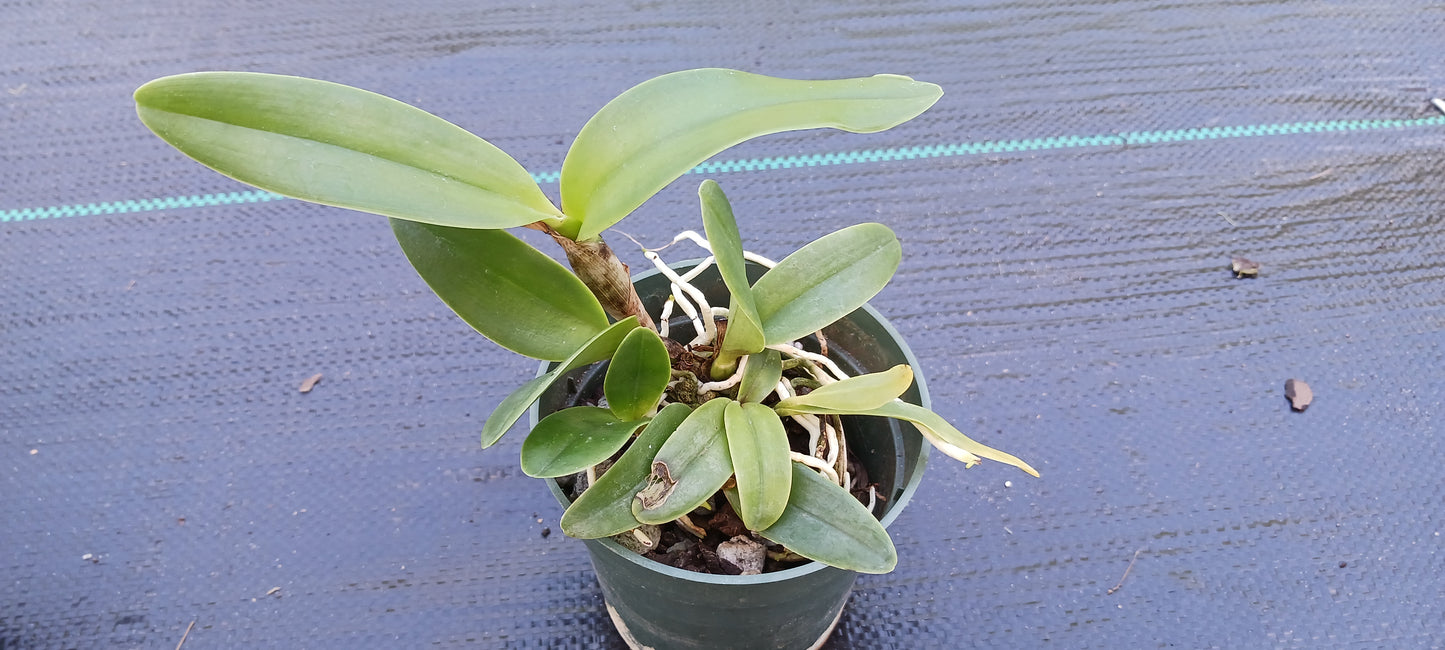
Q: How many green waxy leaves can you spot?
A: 15